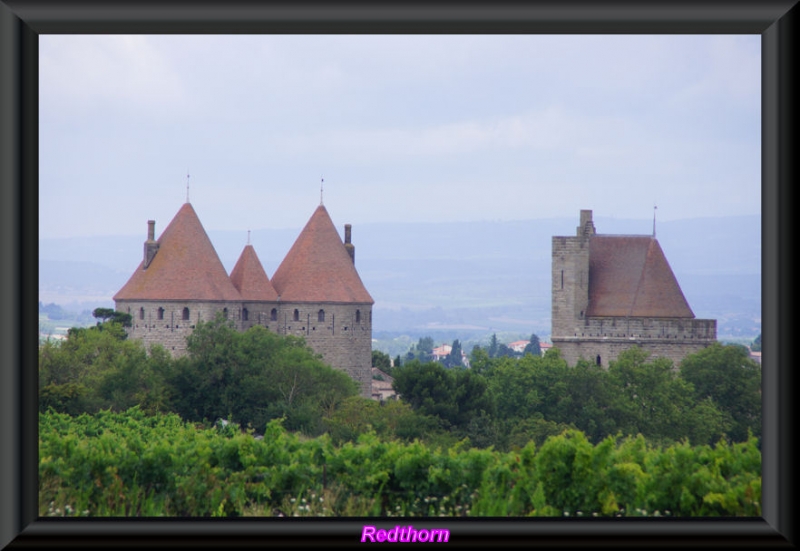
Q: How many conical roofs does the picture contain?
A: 3